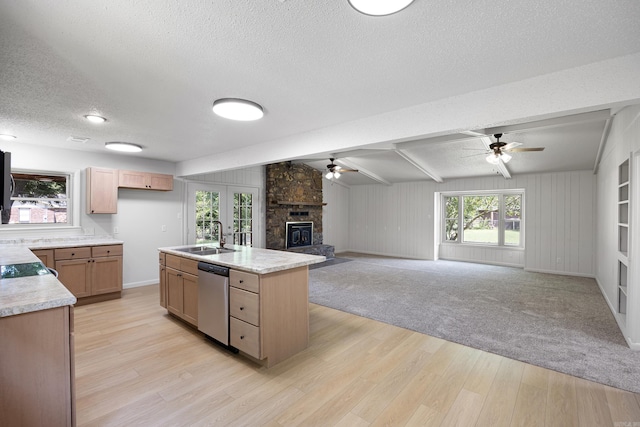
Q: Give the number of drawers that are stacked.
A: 3